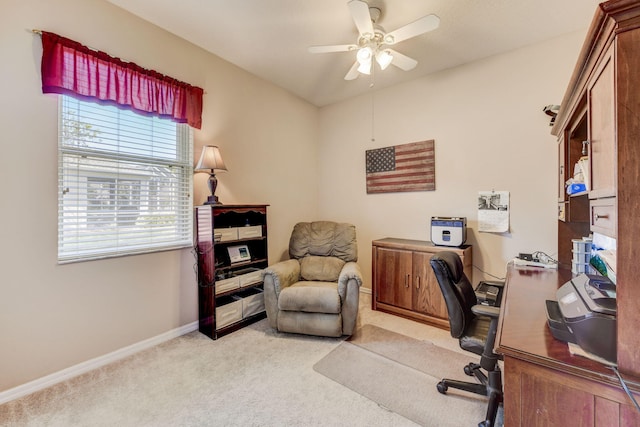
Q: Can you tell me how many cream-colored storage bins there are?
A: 6